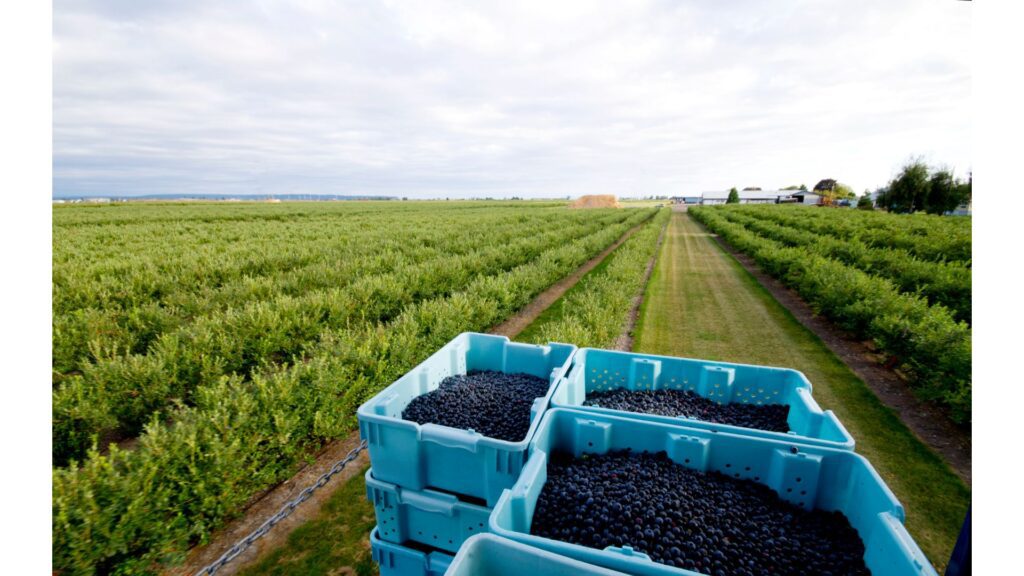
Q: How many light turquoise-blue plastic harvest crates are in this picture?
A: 6